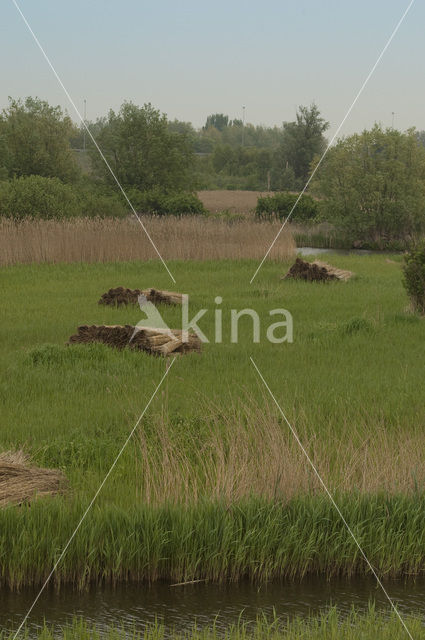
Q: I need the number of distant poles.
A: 3